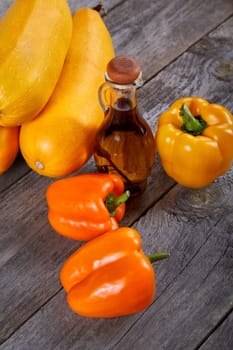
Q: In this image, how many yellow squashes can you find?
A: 3